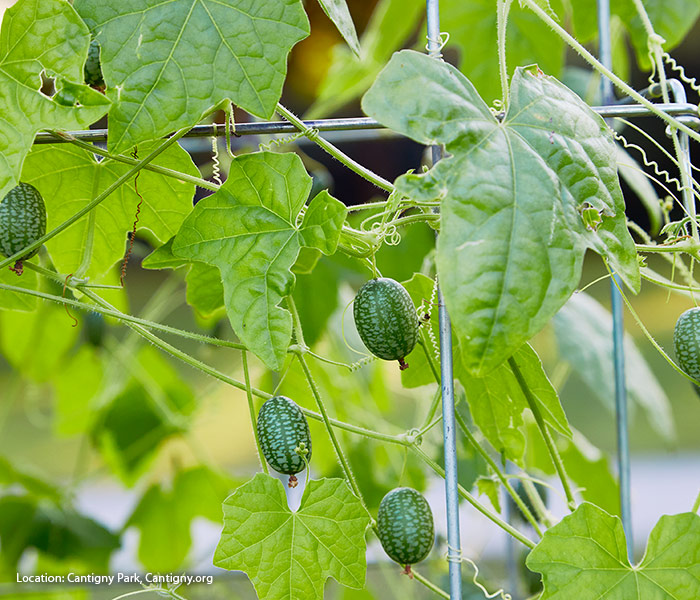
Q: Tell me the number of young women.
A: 0